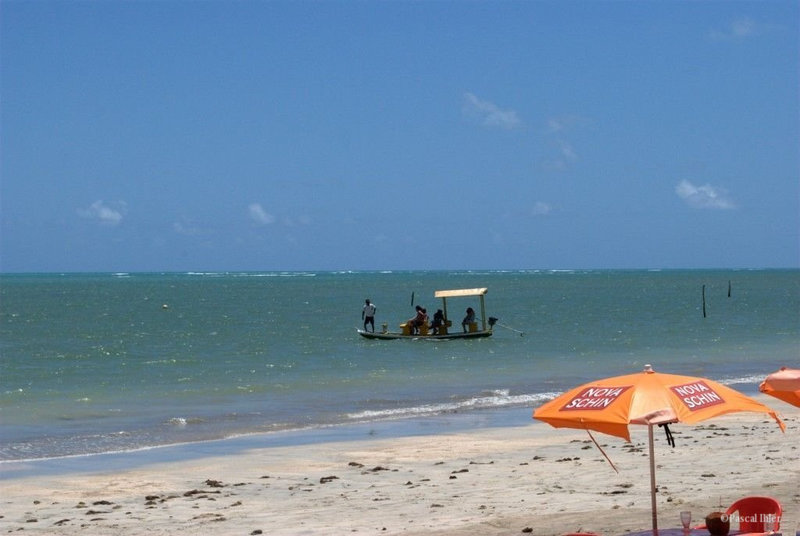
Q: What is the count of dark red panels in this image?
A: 2